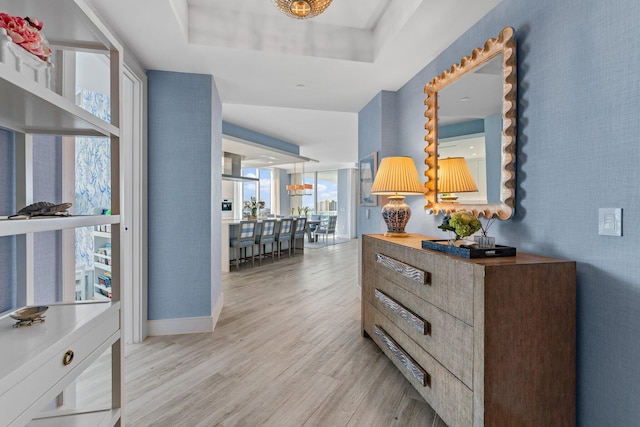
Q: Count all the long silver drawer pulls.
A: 3